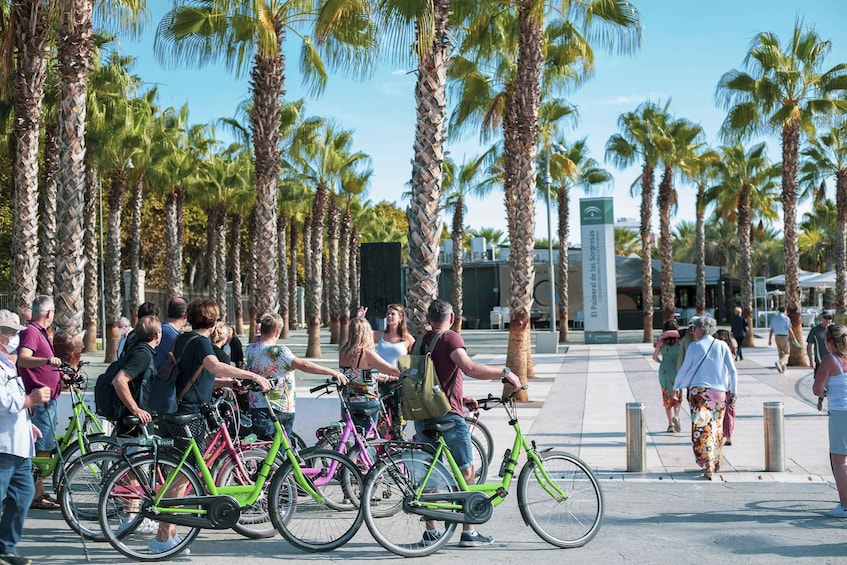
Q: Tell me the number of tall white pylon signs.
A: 1